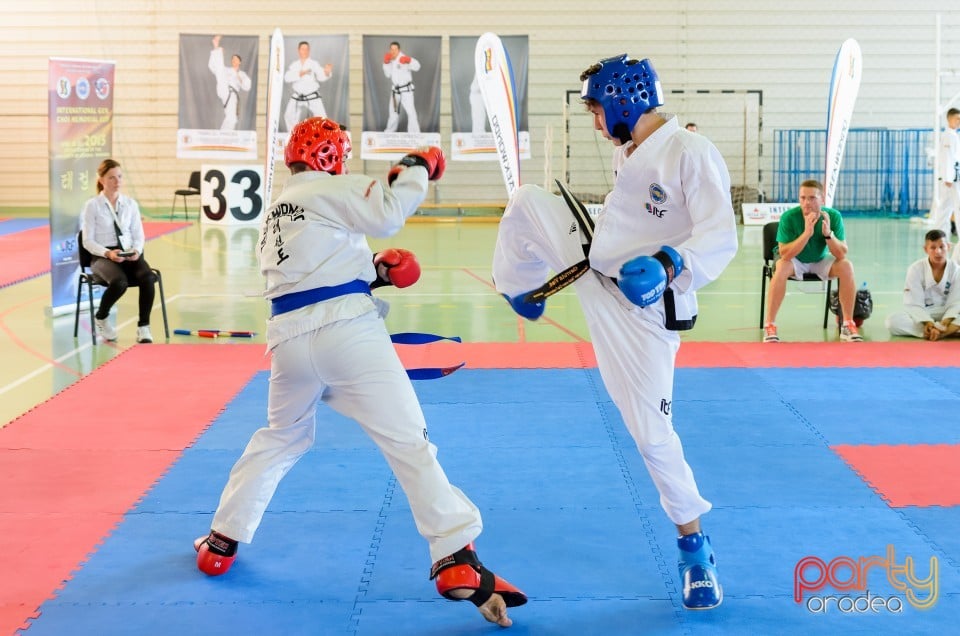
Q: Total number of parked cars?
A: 0